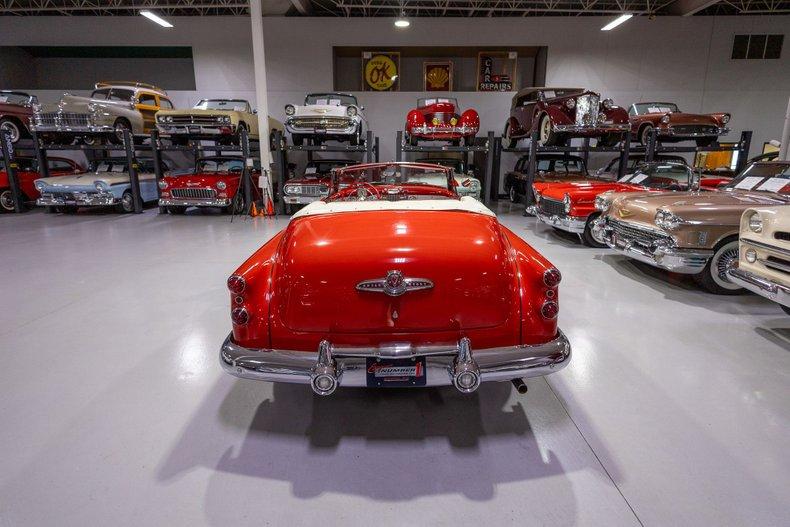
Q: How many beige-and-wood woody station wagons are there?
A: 1